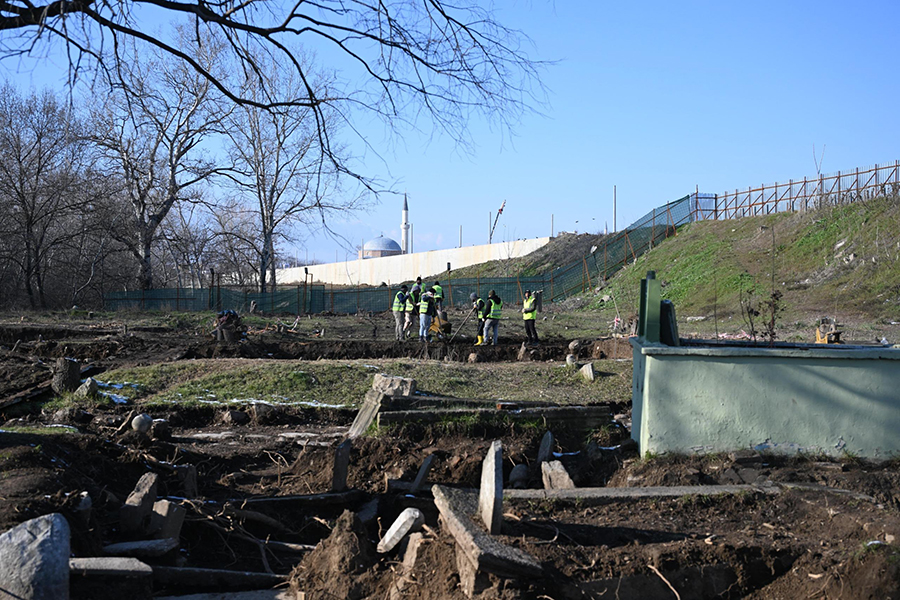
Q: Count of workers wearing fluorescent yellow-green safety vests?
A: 8